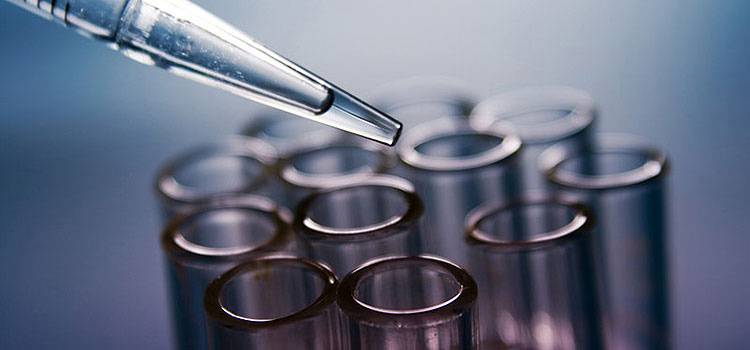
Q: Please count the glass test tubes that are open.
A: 12